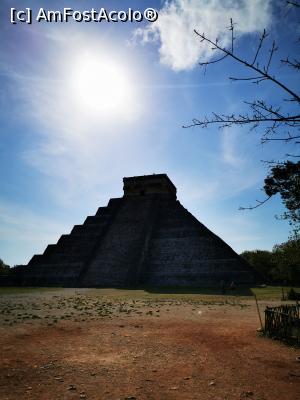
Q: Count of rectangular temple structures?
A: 1